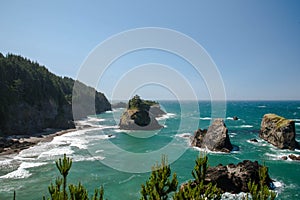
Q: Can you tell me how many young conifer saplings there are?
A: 4